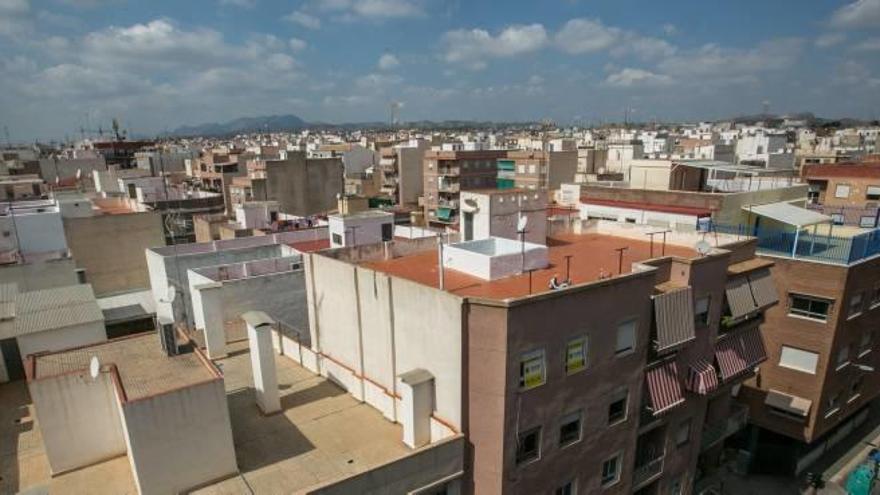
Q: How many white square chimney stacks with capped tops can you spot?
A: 3